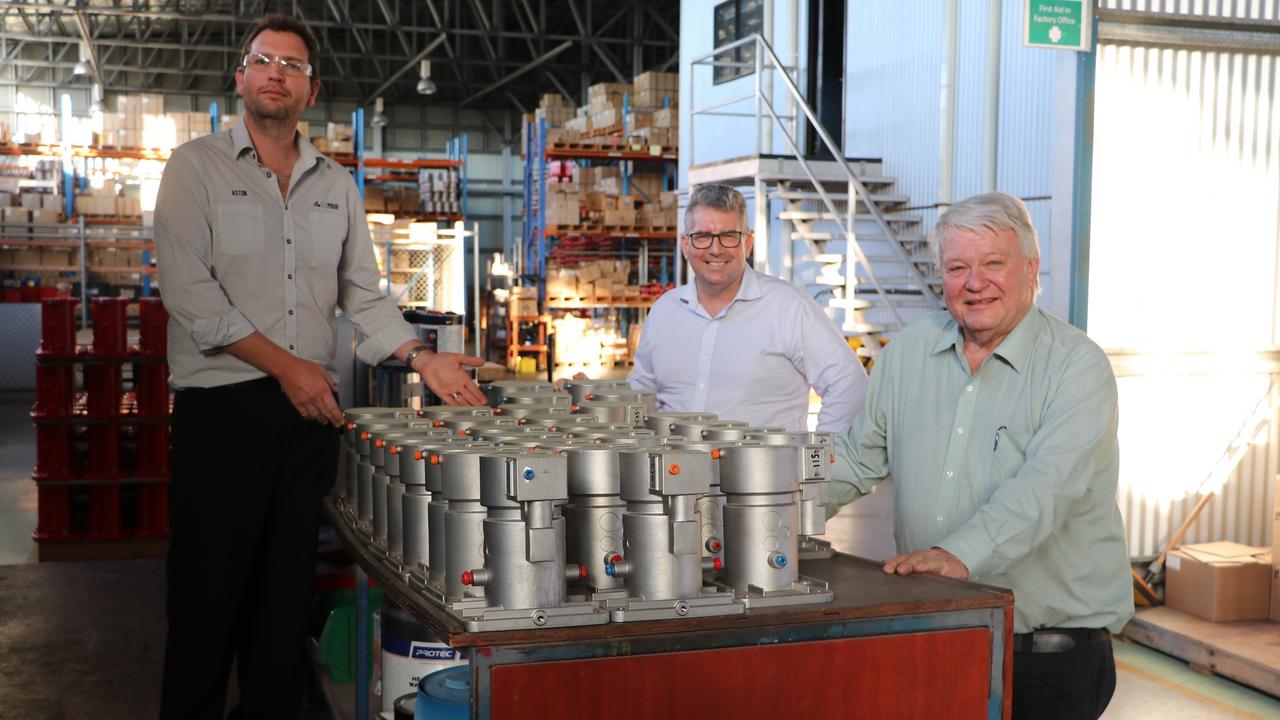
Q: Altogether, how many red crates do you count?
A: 12